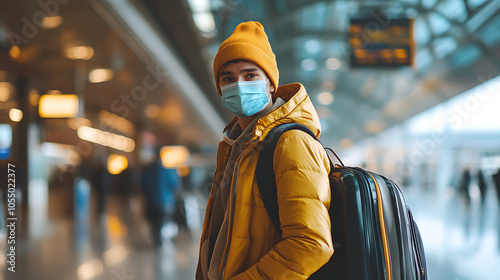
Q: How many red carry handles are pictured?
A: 0